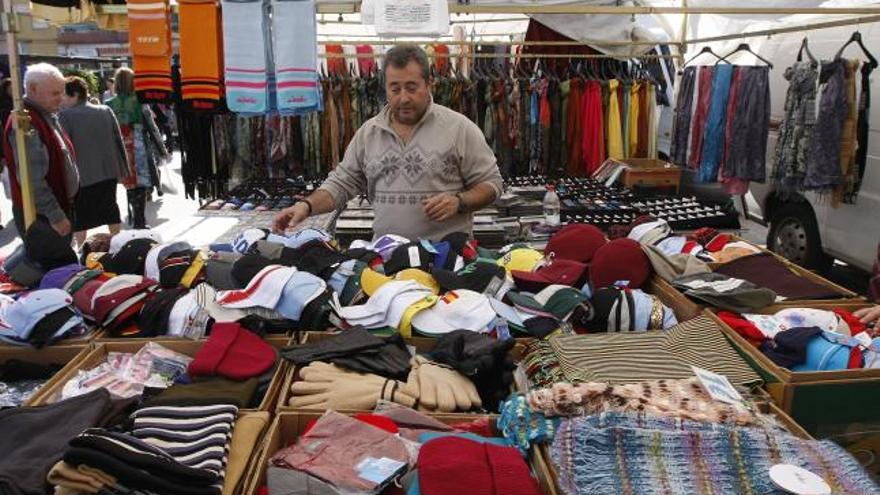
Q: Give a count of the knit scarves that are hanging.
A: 4